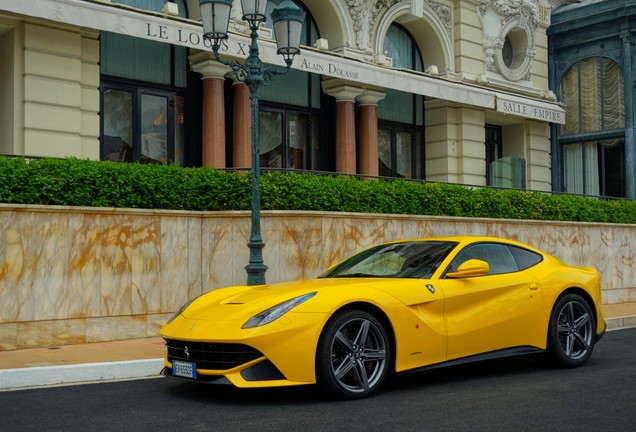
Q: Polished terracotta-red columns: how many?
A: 4